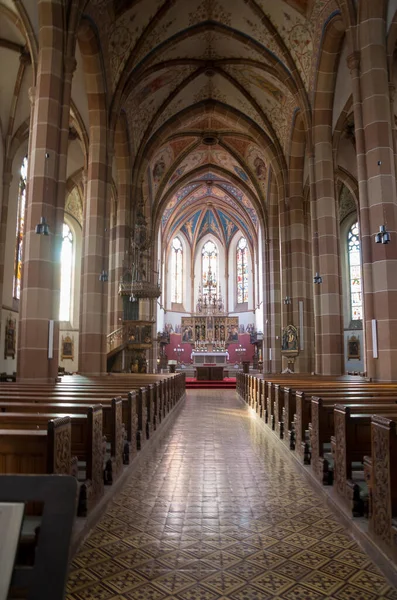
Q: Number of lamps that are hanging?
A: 6